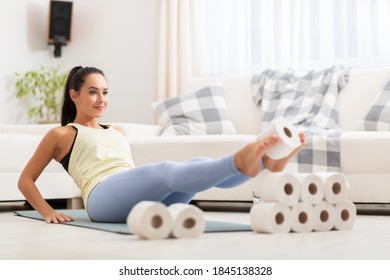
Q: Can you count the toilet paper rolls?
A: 10